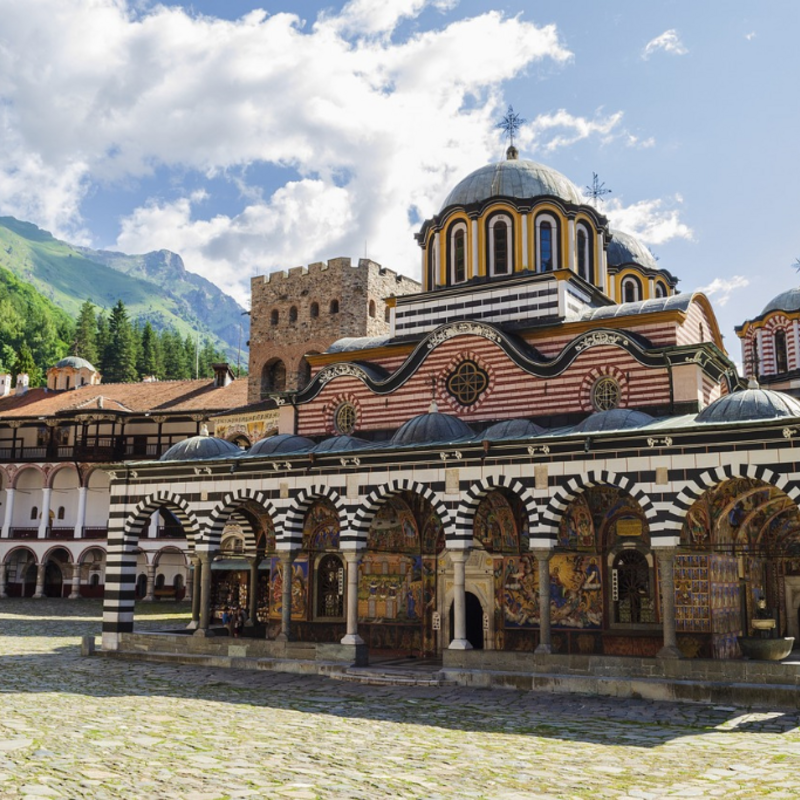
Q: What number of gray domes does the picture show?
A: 11